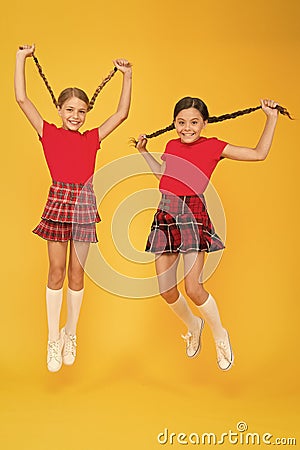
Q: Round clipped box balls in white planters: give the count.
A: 0